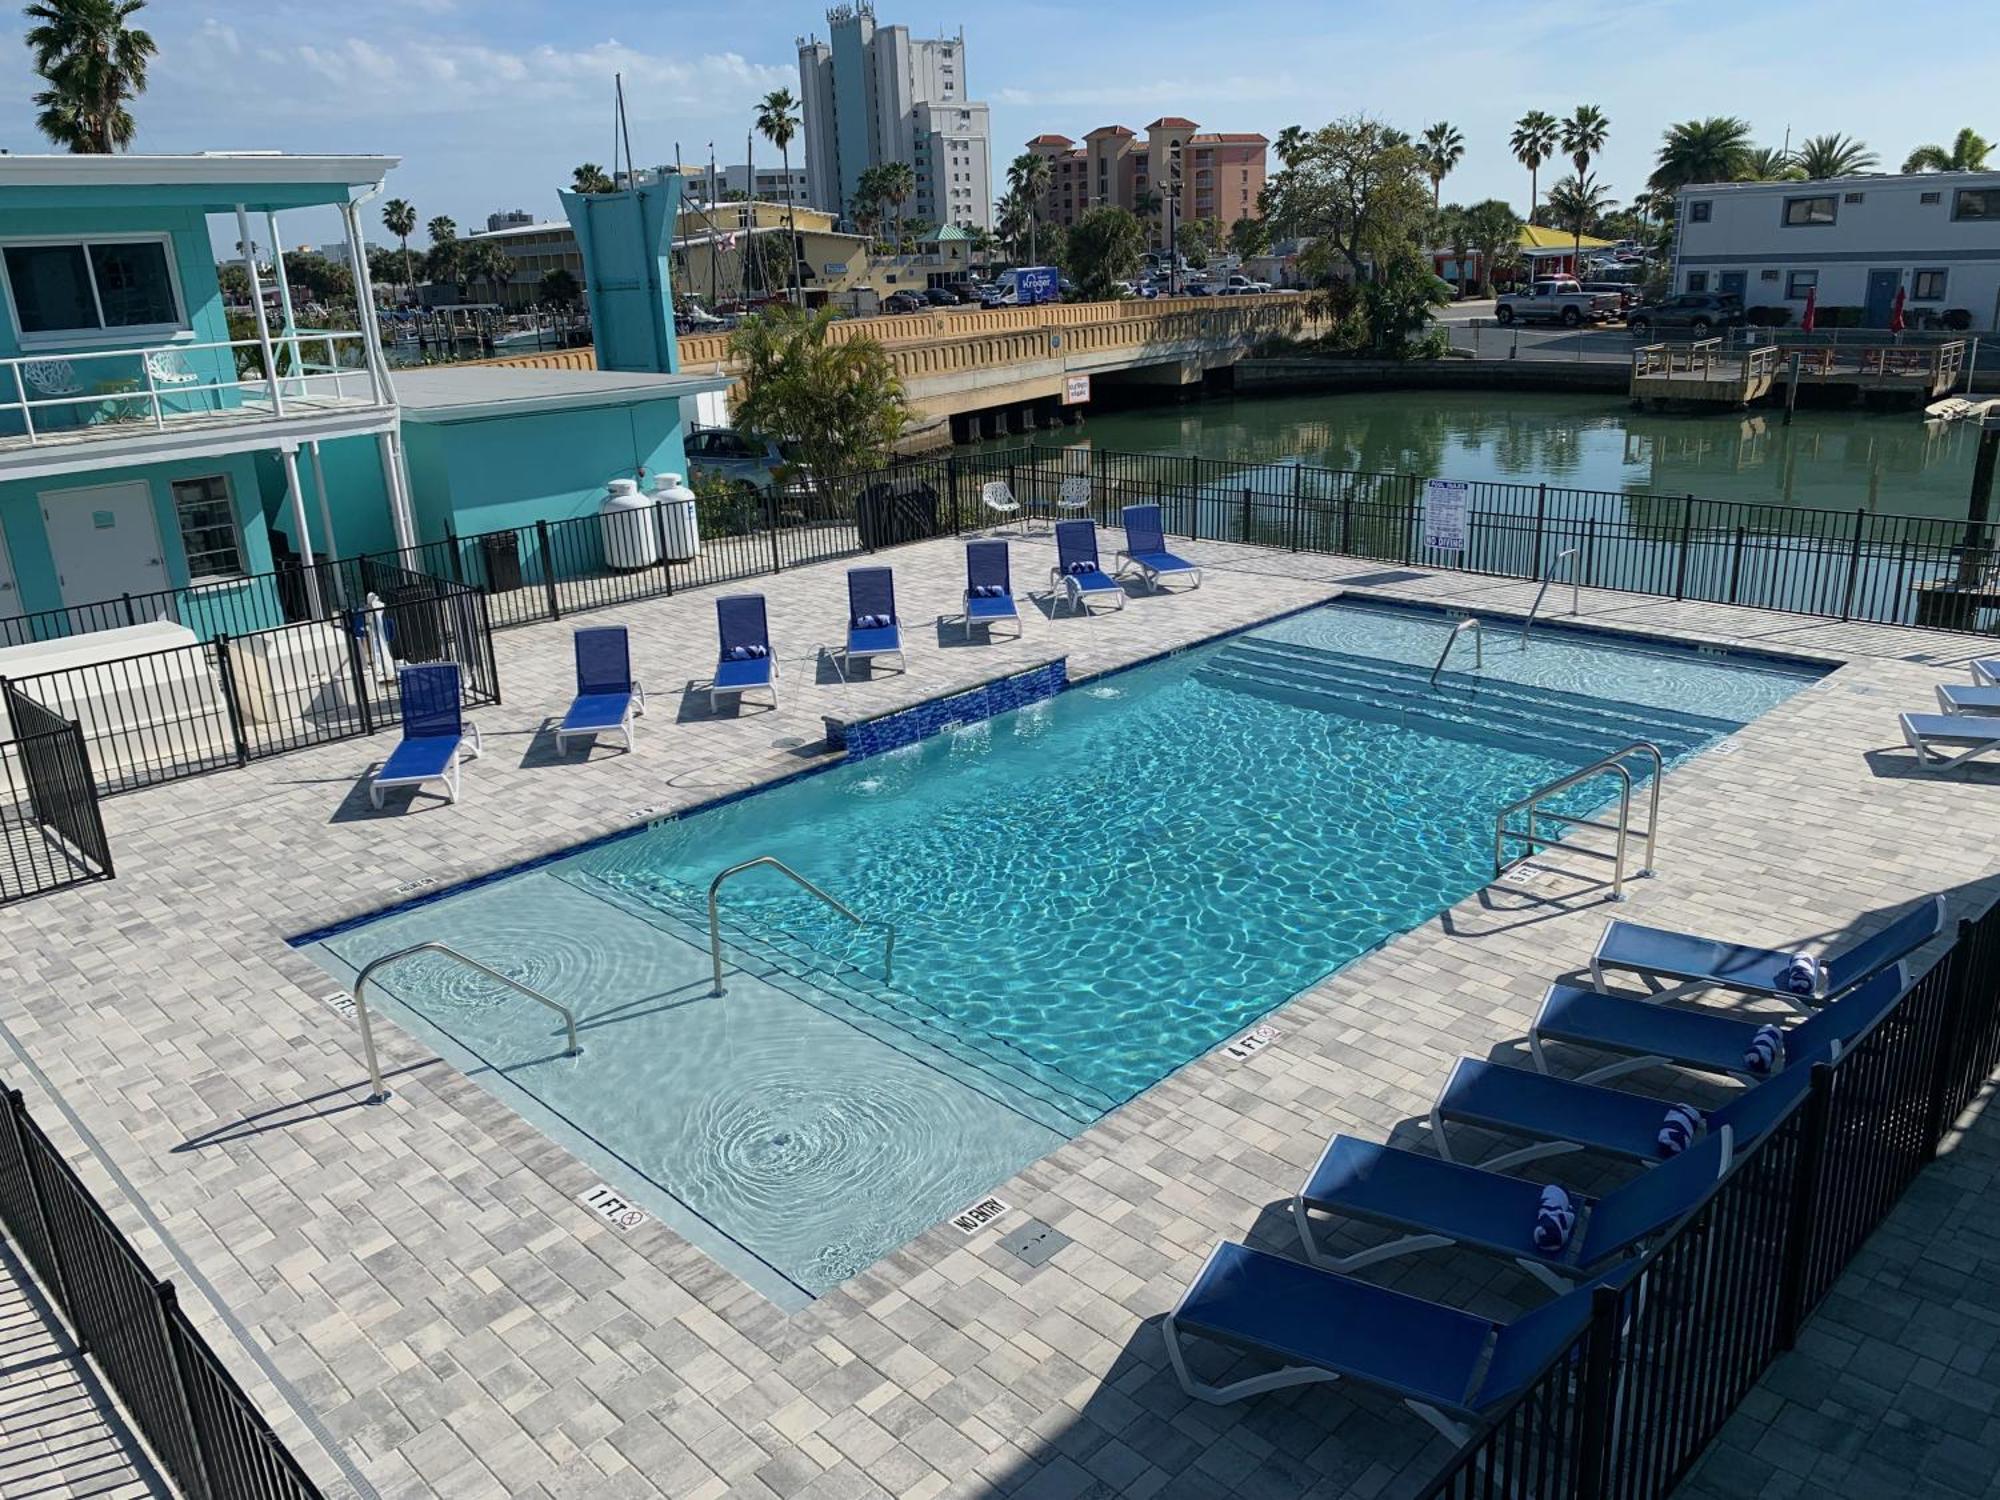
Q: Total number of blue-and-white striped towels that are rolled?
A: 8